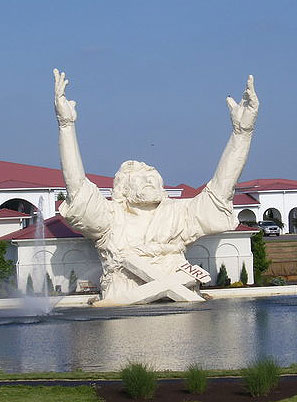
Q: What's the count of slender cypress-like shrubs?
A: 5